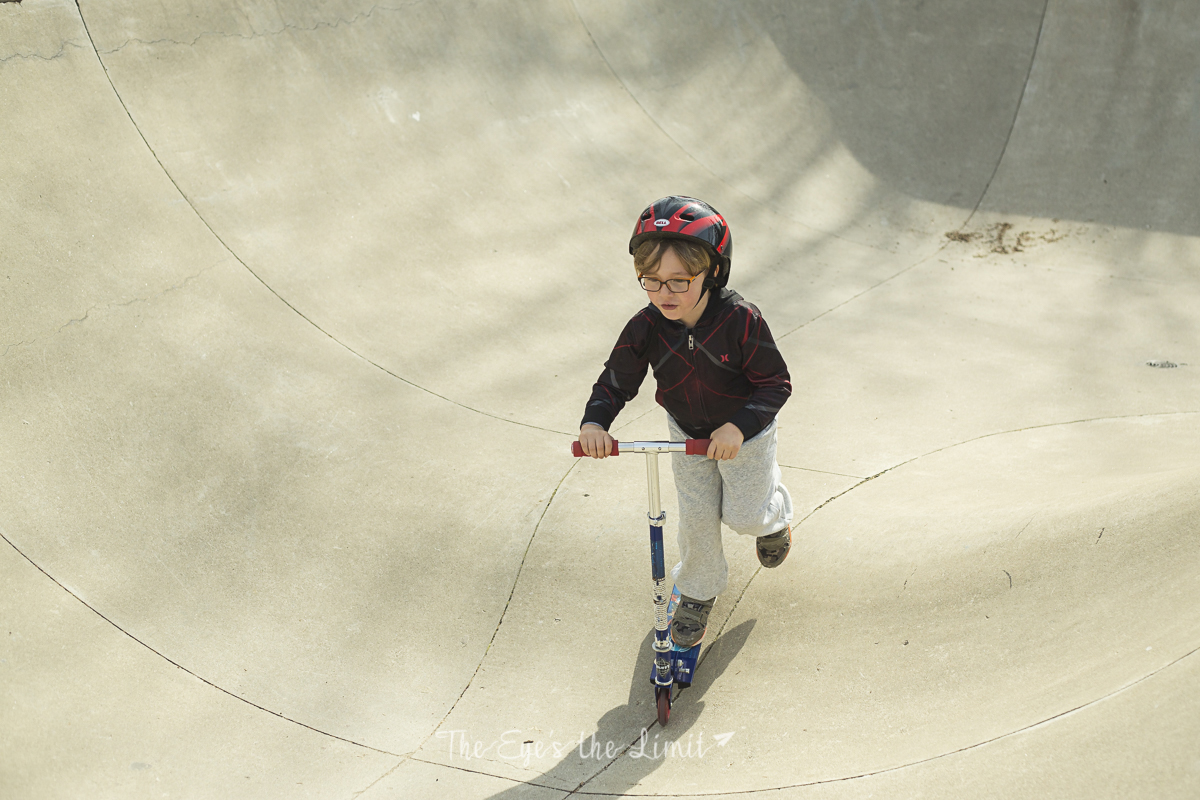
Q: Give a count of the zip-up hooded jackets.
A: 1